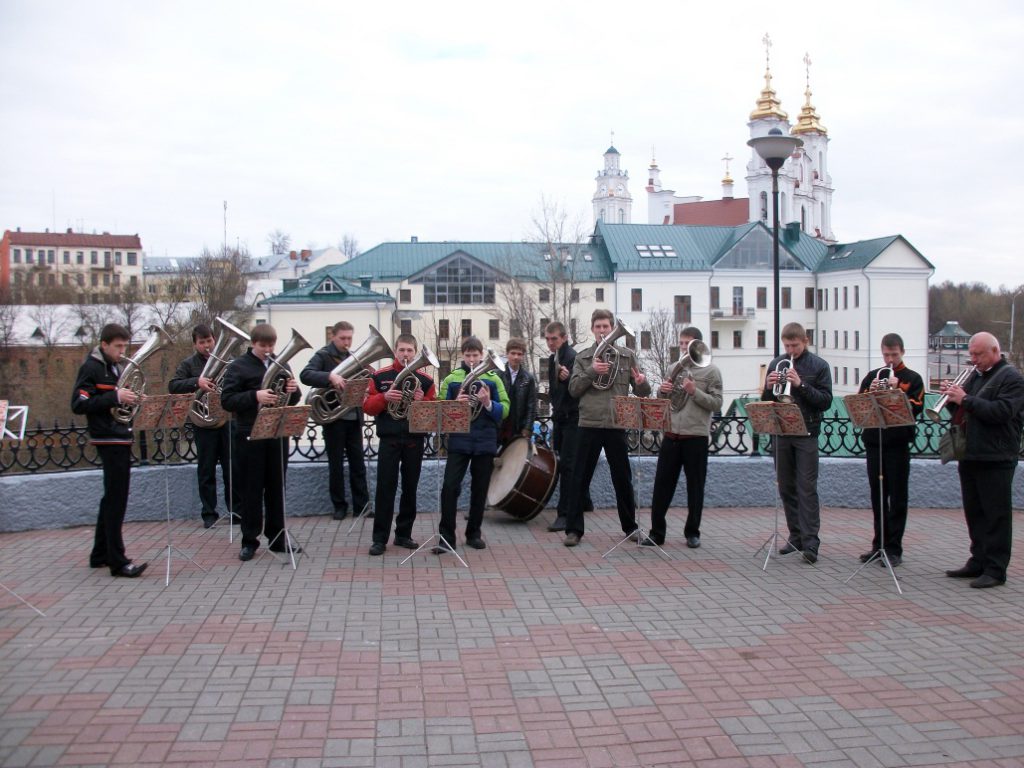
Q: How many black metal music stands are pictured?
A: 0